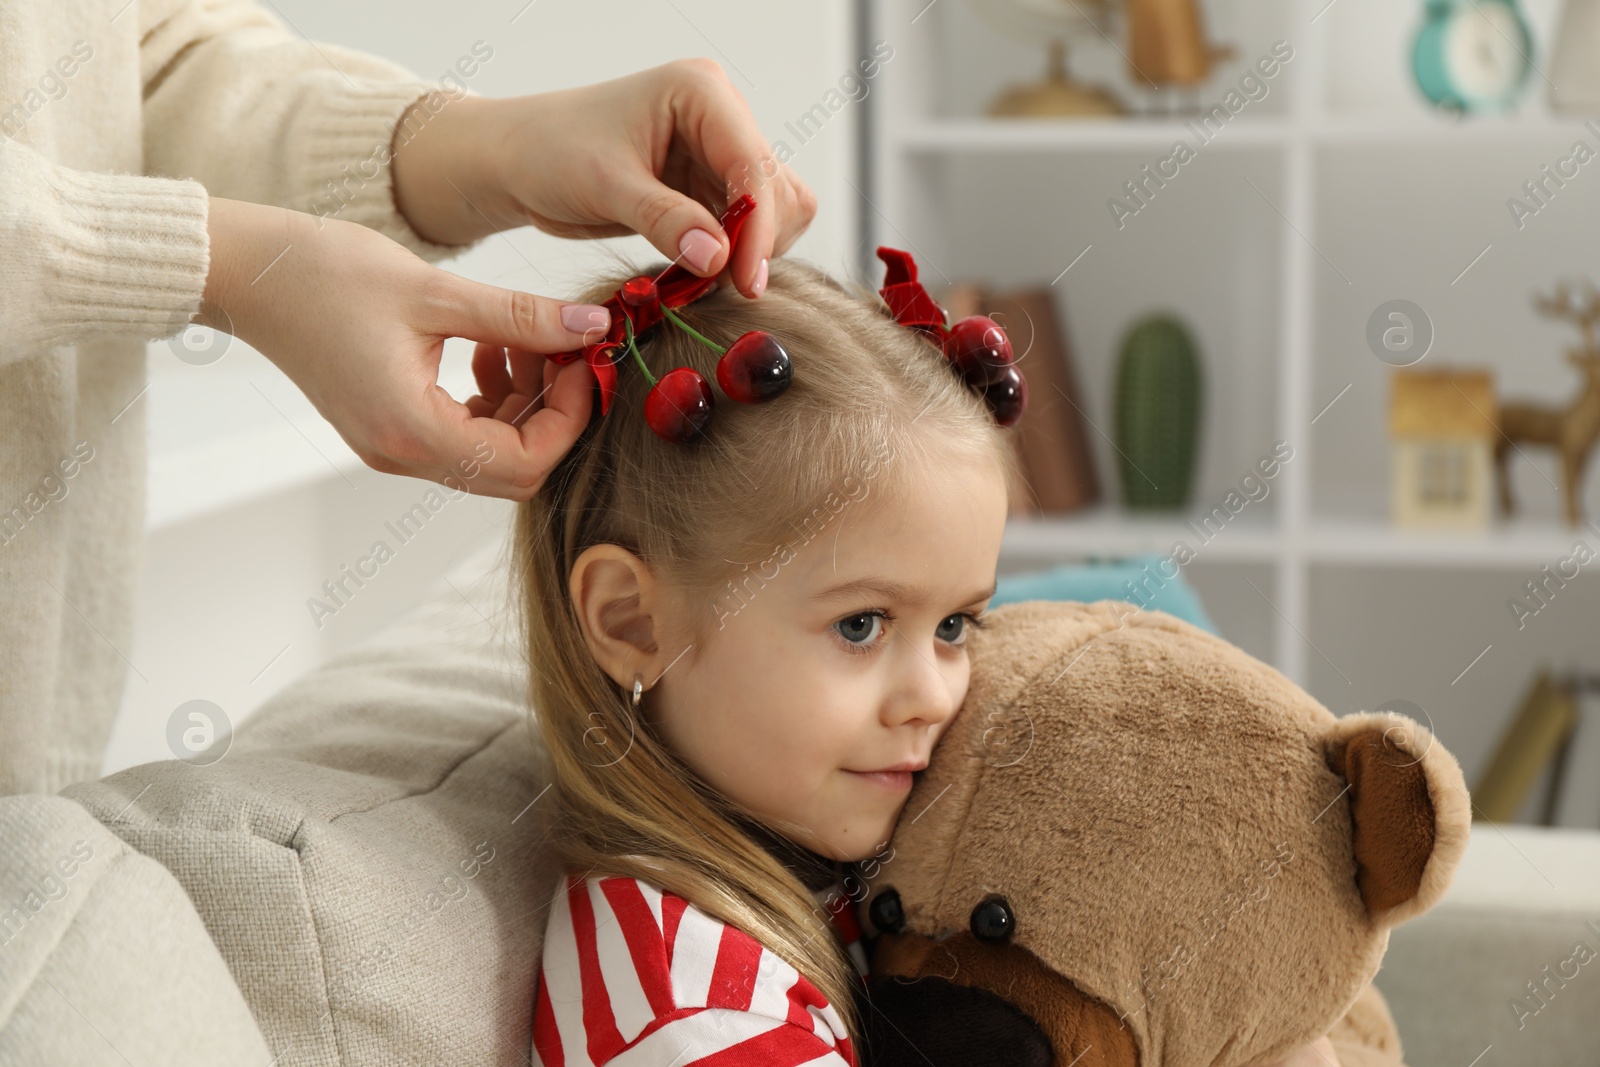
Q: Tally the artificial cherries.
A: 4